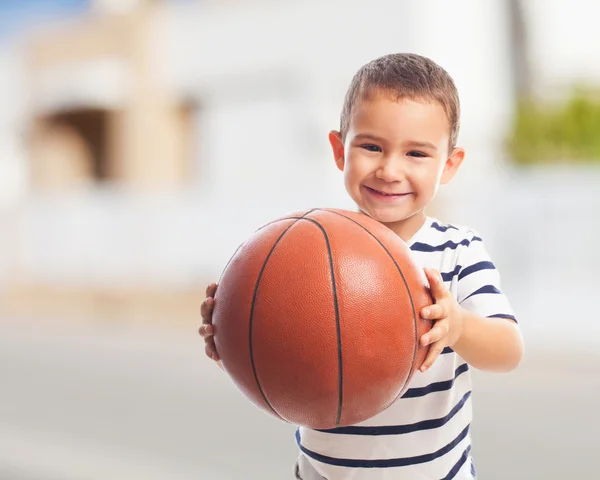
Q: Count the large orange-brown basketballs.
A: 1